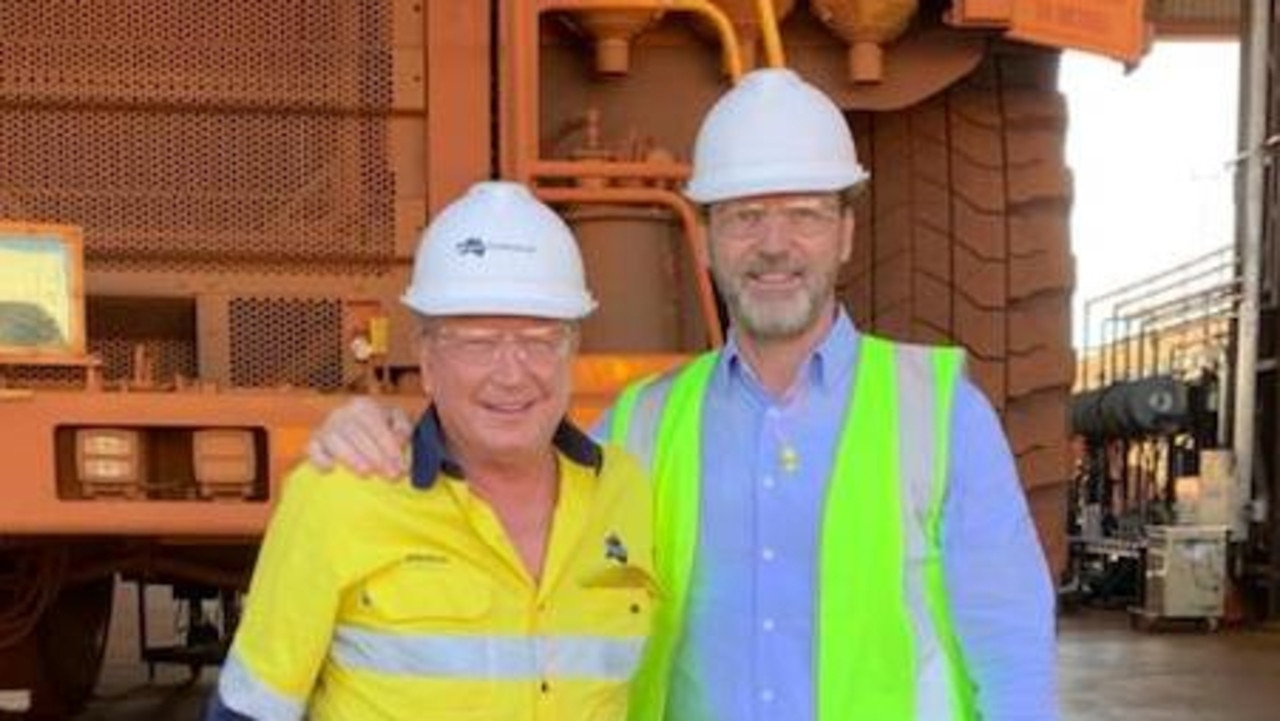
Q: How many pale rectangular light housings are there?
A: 2